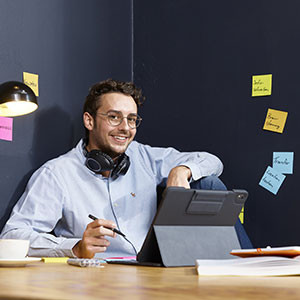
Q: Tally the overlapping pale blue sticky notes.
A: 2